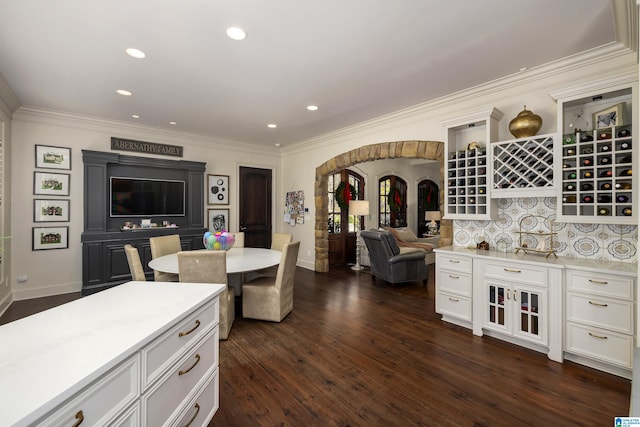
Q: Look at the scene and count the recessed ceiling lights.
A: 7